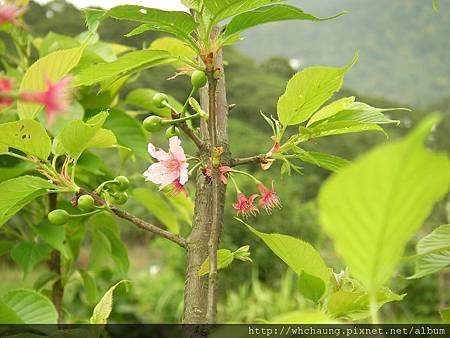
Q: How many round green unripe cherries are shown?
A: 8